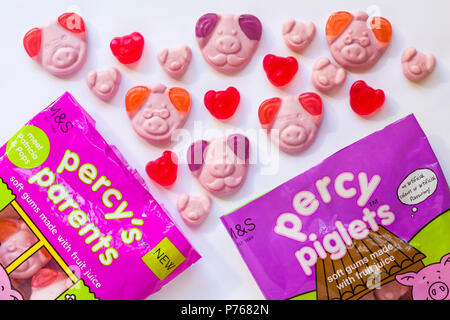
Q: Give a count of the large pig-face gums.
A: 6